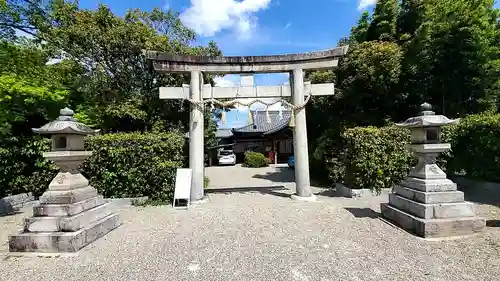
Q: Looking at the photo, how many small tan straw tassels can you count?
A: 4